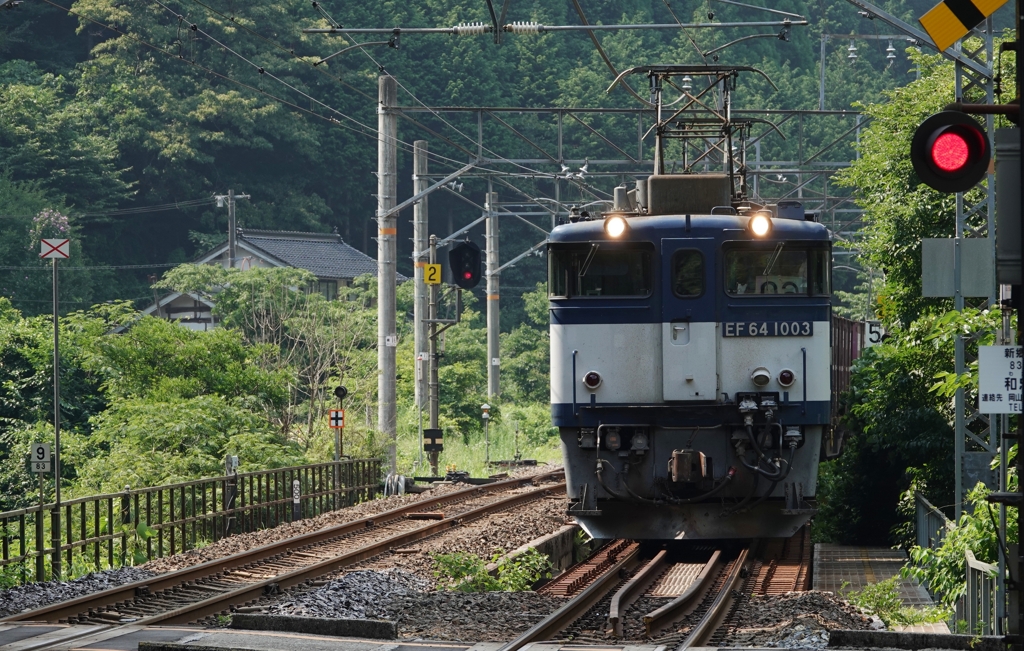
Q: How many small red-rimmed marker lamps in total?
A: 2